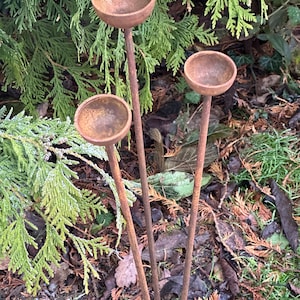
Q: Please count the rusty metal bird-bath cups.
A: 3